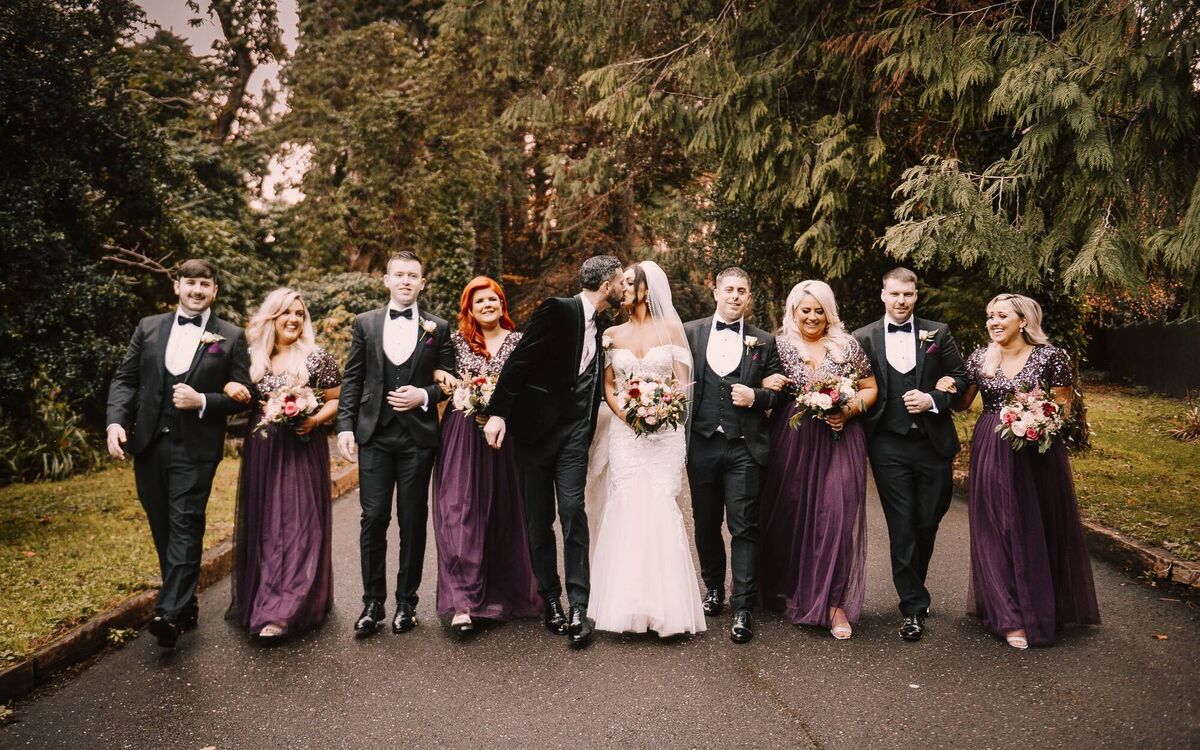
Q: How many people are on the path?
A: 10